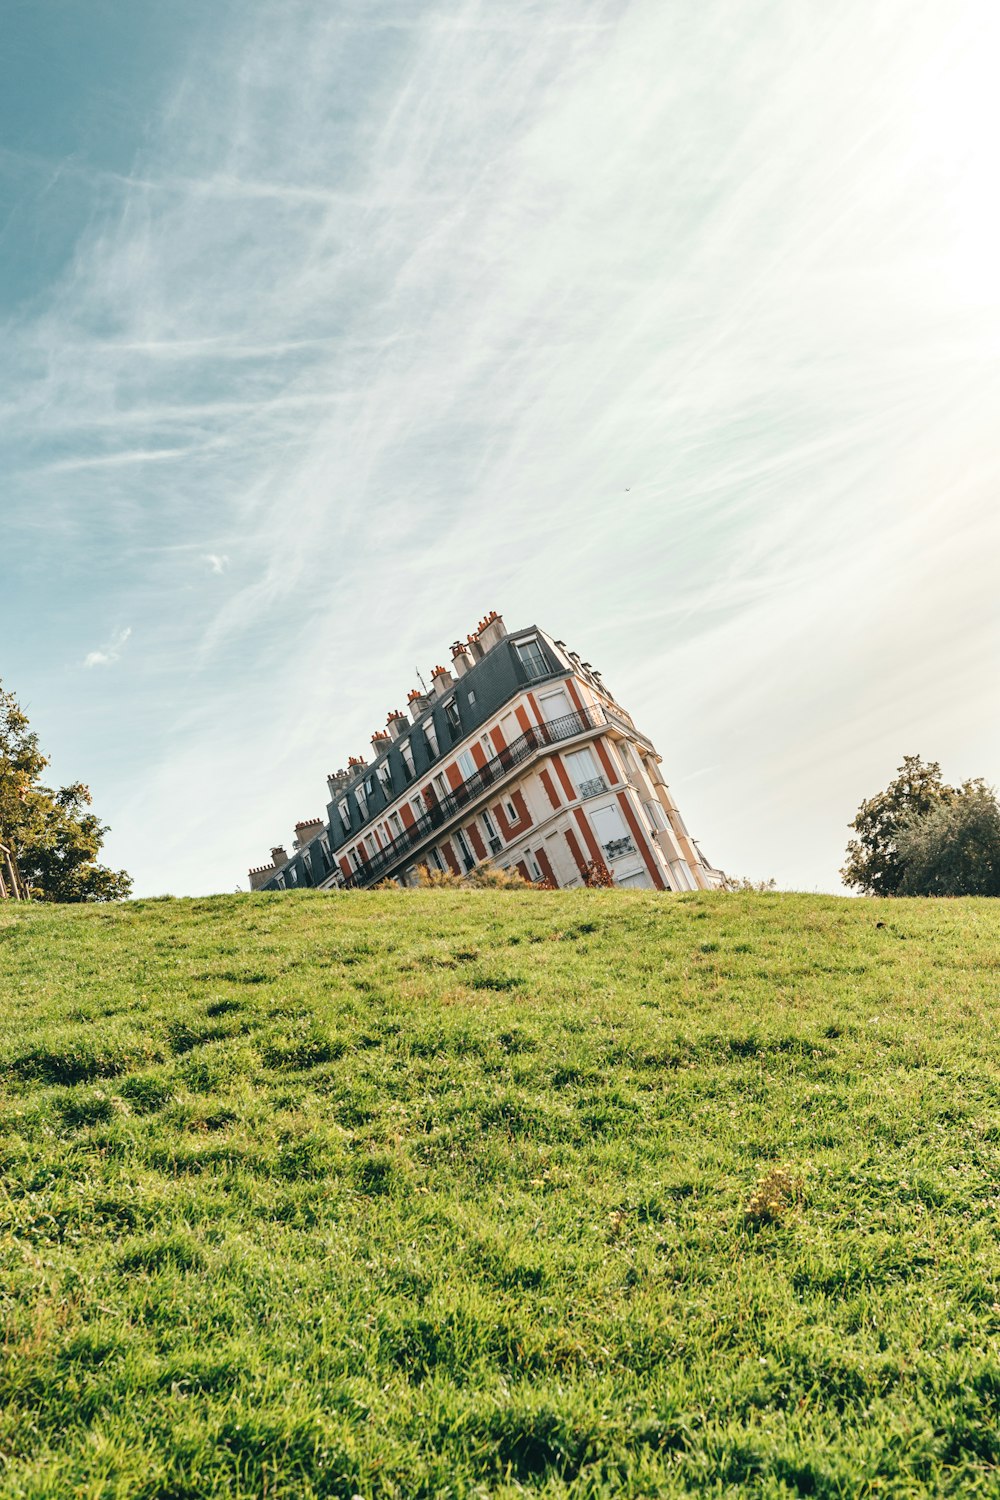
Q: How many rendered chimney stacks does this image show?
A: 12